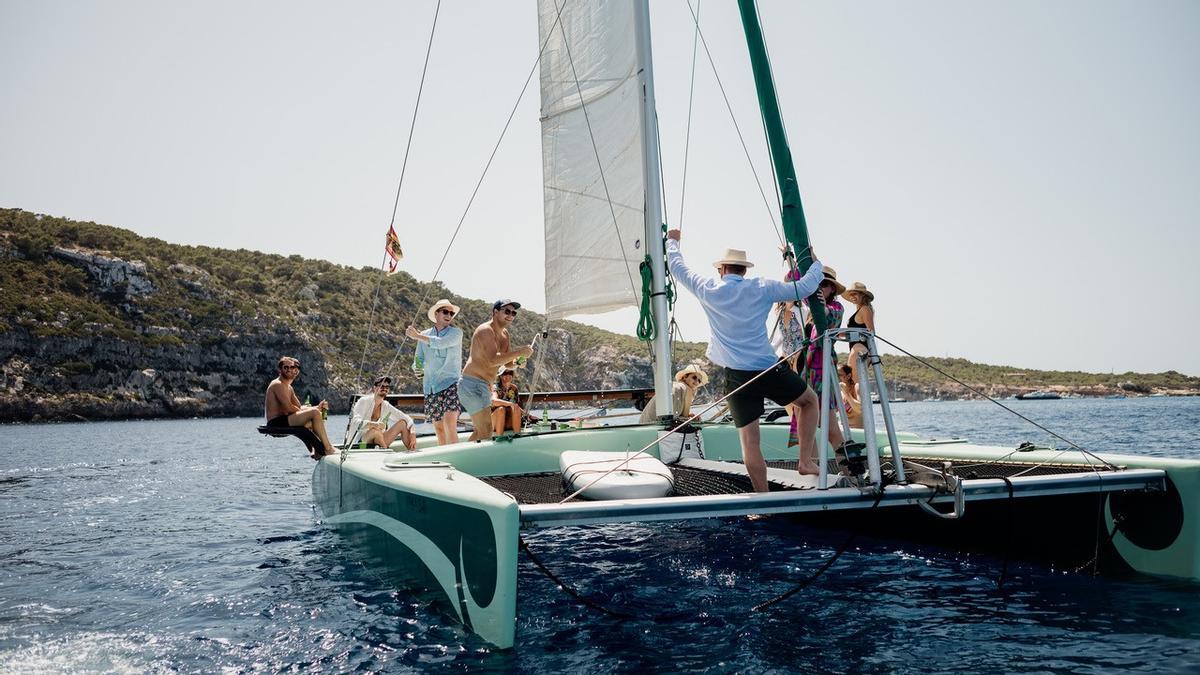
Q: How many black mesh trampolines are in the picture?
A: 2